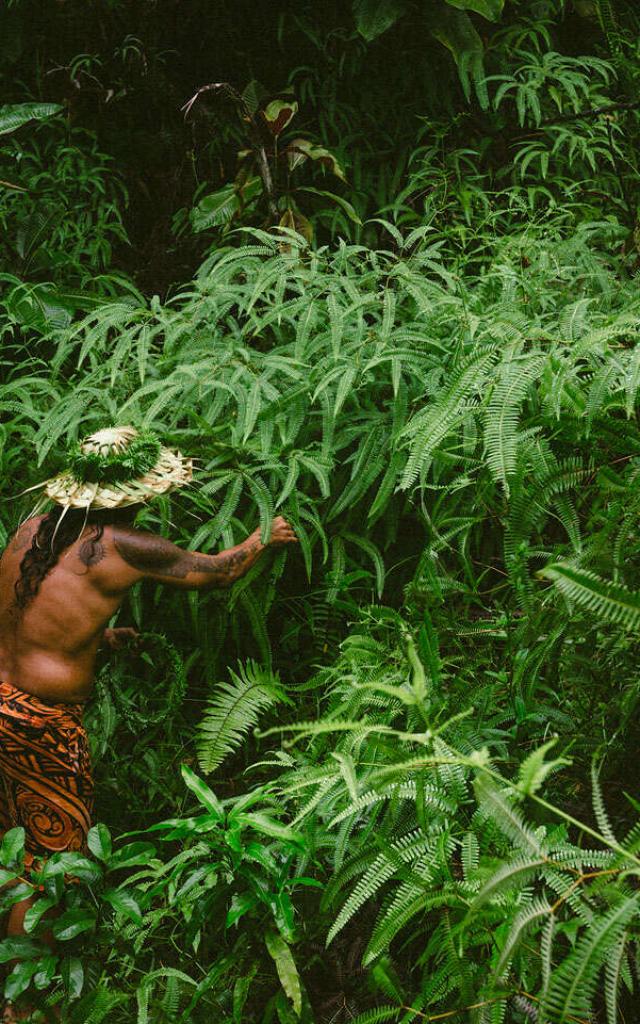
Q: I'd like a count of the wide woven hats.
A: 1